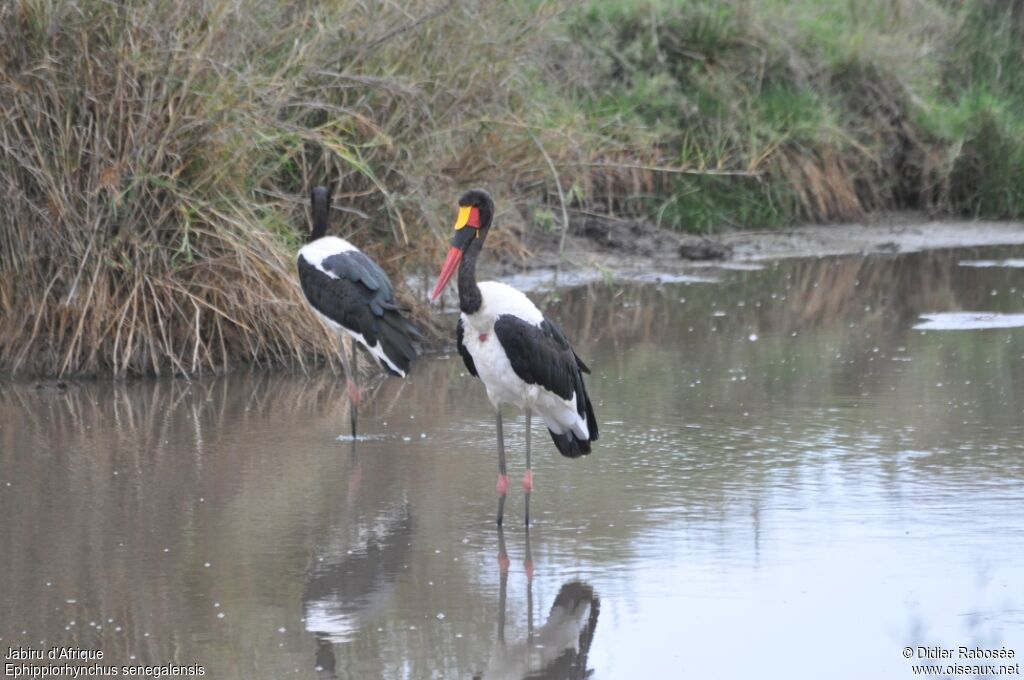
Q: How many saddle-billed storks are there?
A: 2